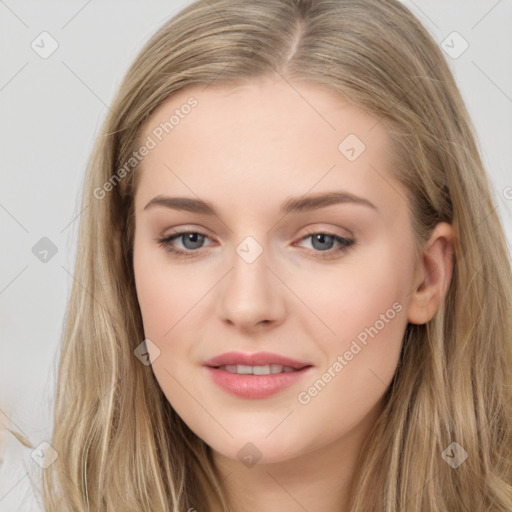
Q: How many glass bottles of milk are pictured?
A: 0